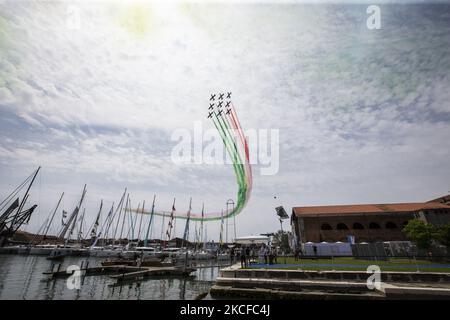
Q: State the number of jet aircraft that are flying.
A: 9